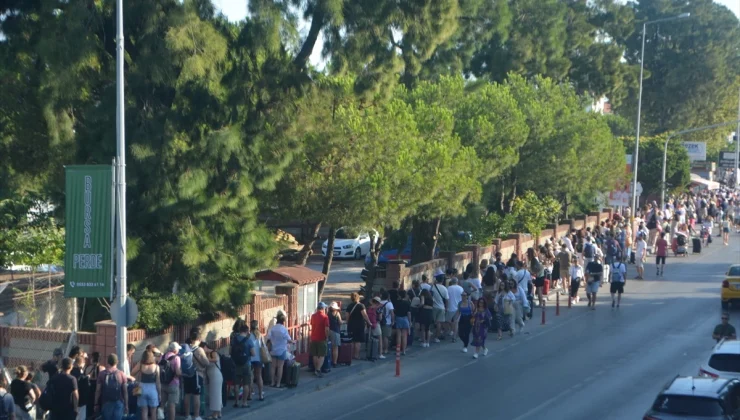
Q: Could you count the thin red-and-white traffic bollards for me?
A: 4